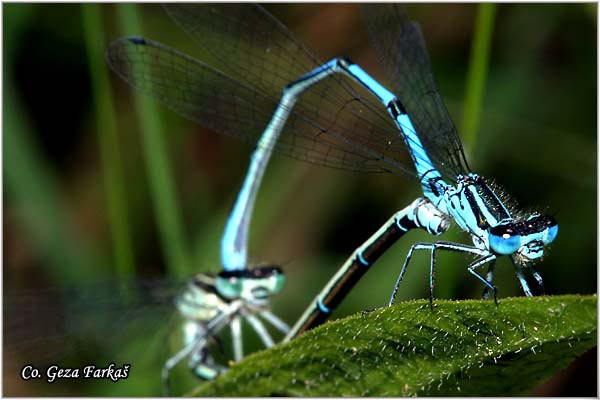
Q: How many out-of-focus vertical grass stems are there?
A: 3